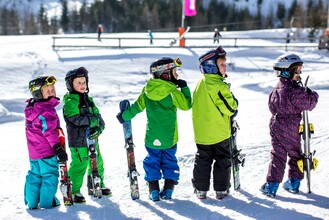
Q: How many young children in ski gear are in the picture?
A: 5